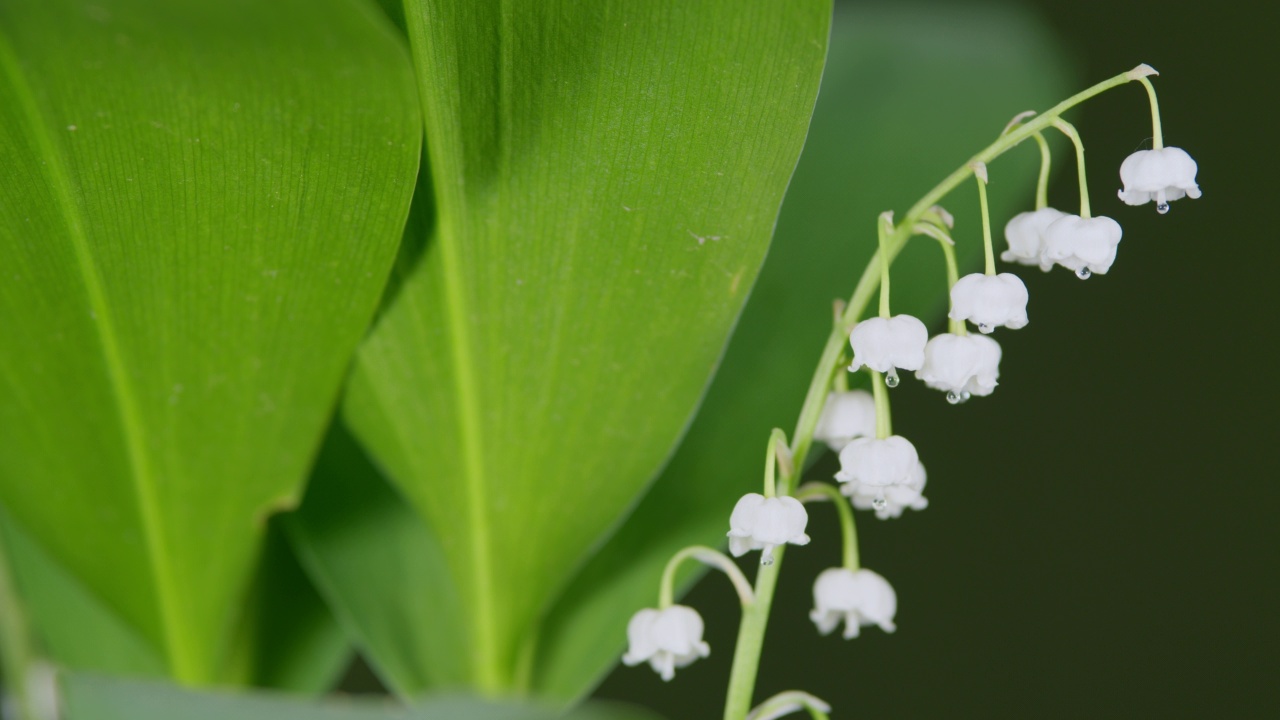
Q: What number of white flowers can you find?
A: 12